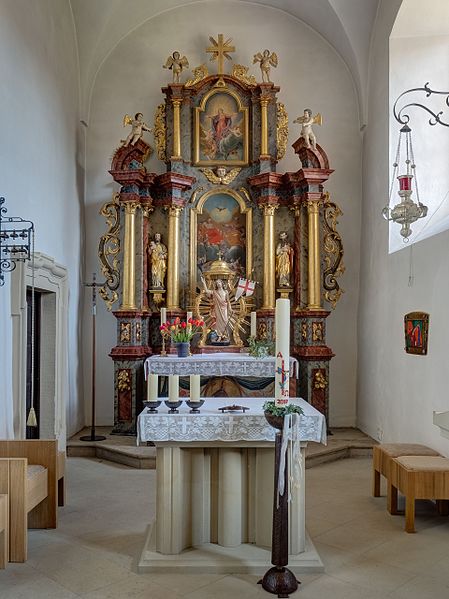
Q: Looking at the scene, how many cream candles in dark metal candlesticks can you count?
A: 3